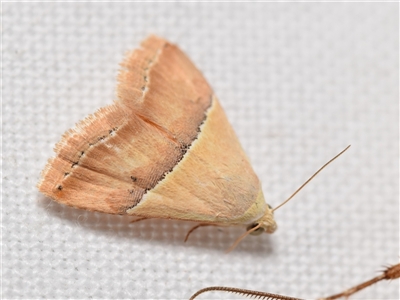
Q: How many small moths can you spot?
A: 1